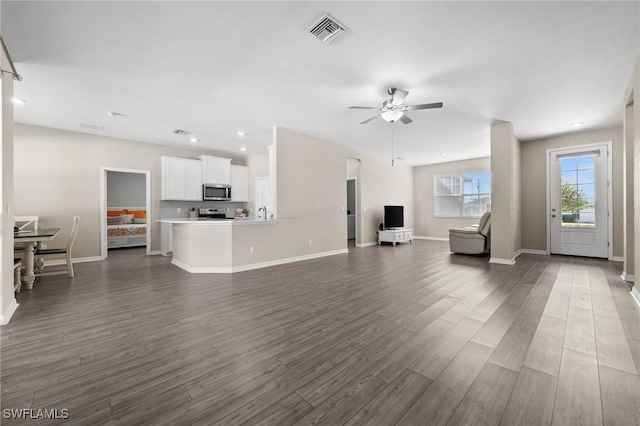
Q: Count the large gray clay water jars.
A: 0